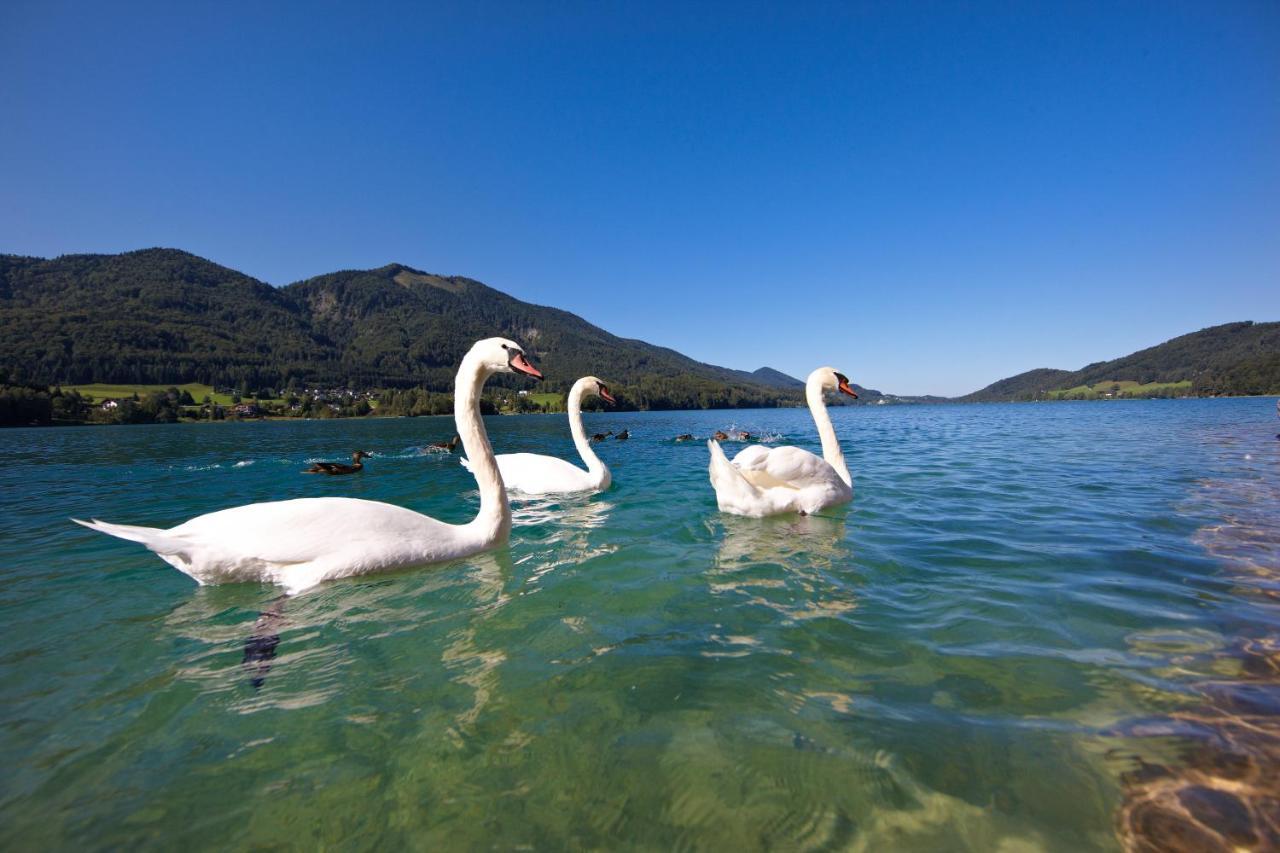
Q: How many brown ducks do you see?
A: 7